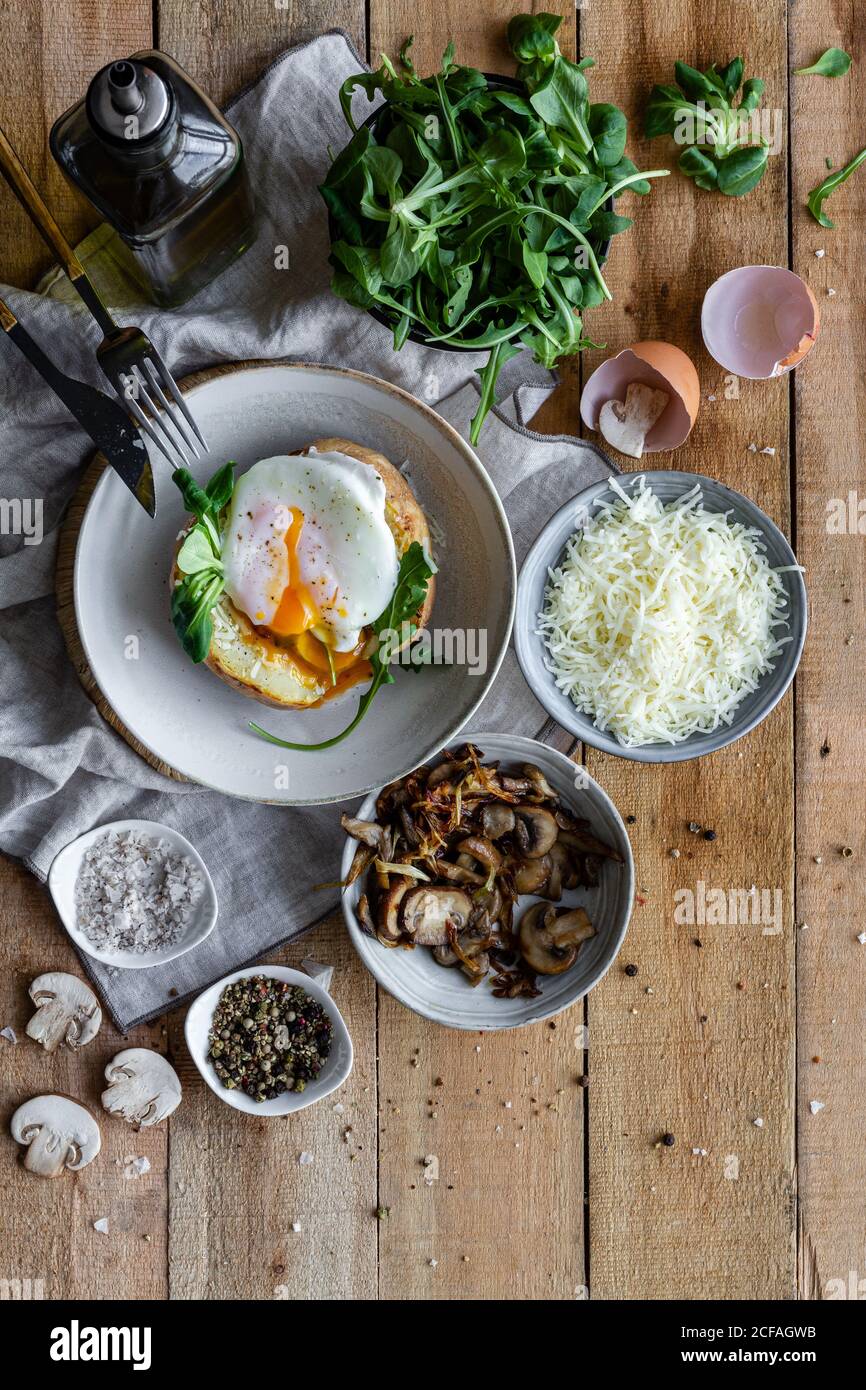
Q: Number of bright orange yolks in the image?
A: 1